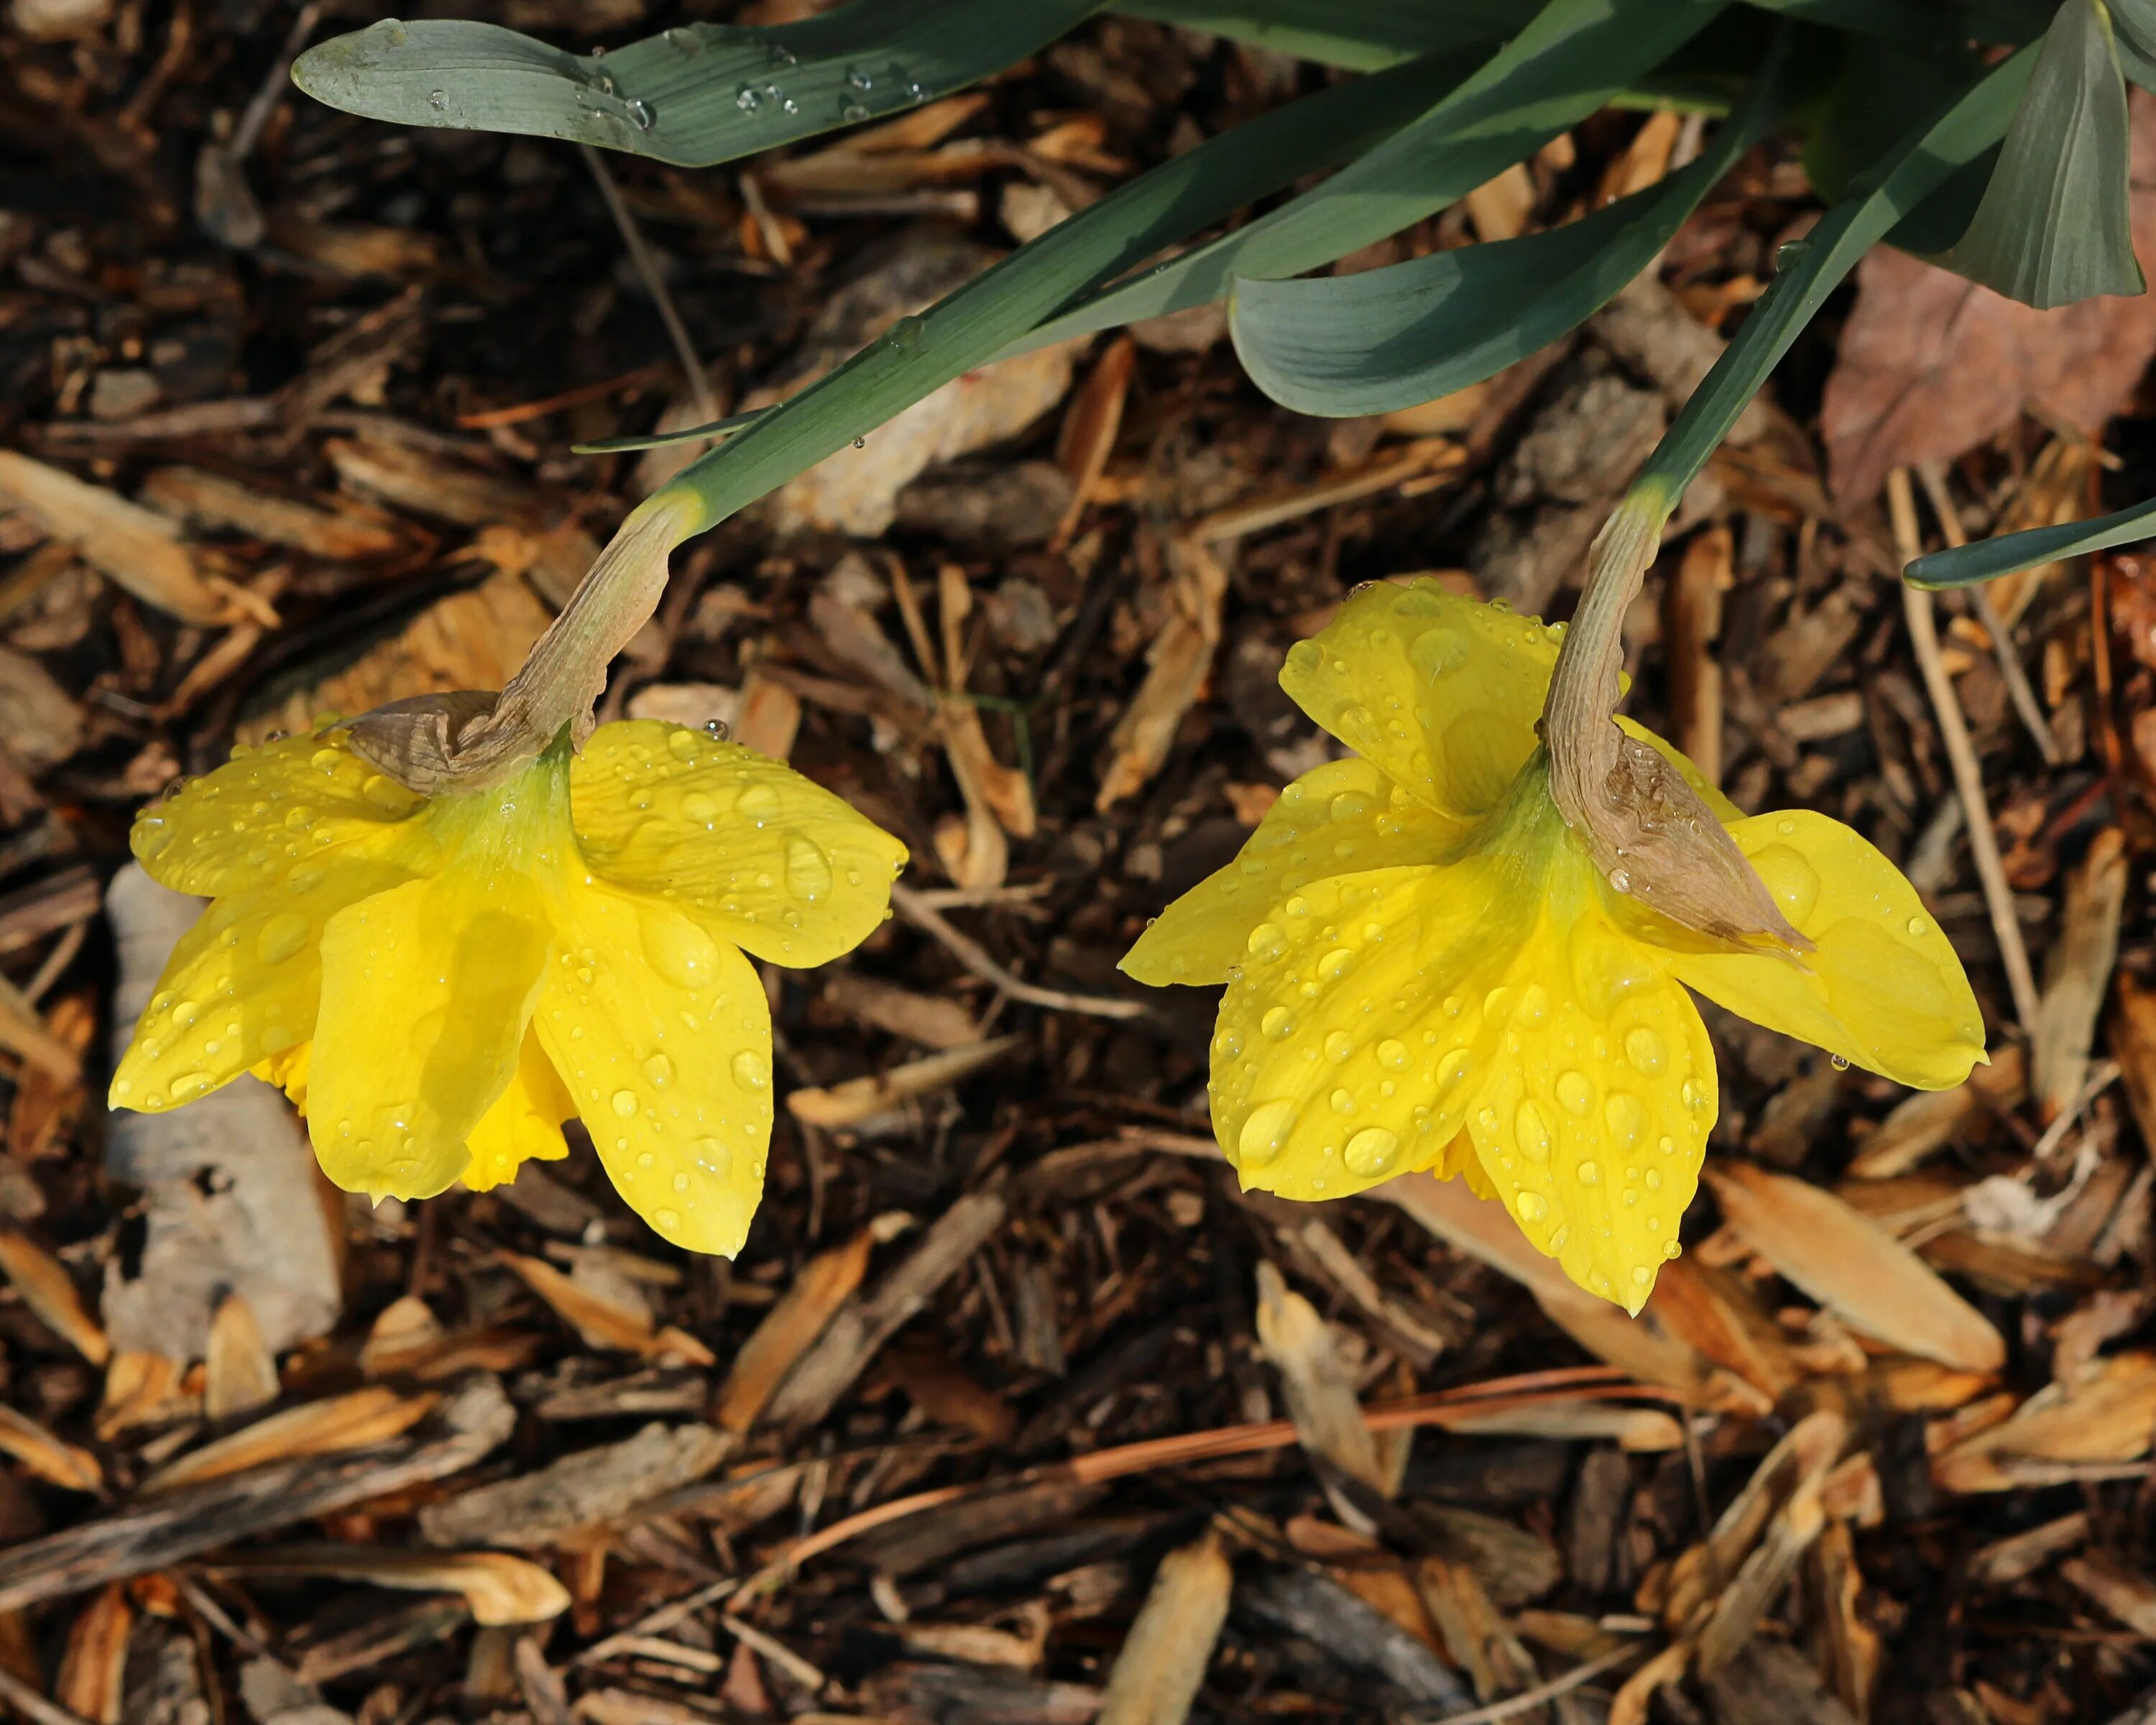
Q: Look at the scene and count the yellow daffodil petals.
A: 11